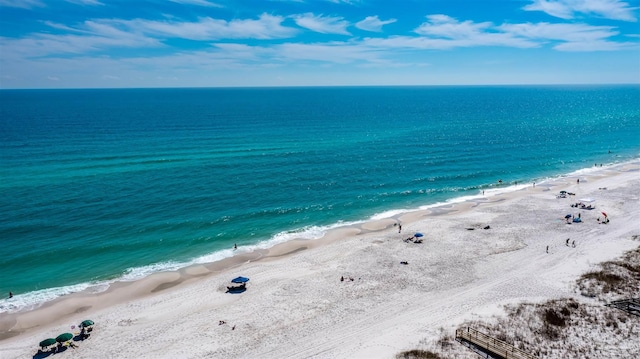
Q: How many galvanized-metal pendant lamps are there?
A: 0